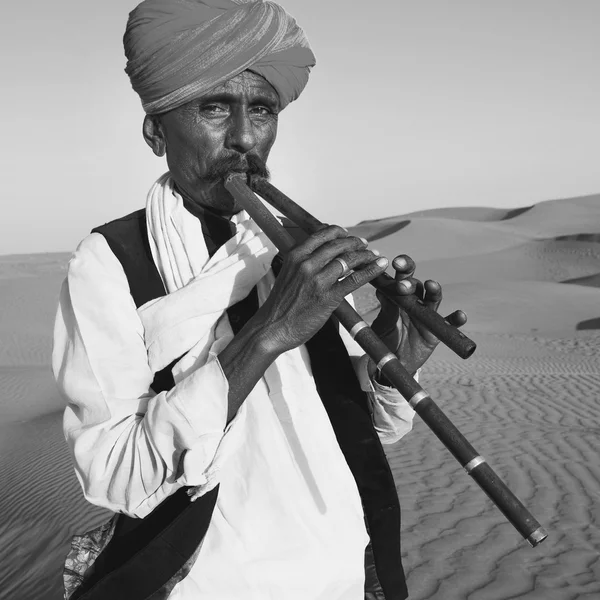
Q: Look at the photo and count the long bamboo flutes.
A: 2